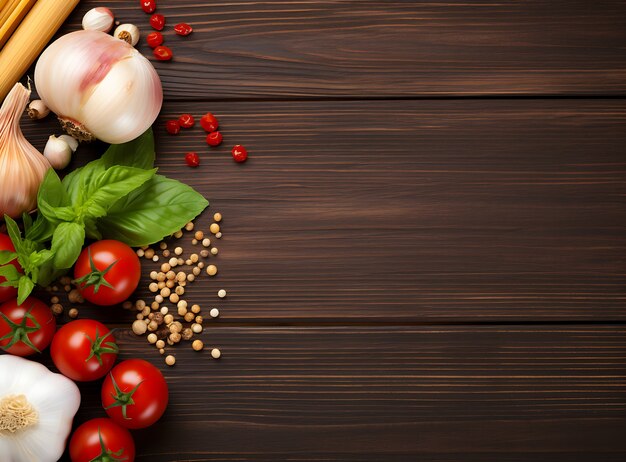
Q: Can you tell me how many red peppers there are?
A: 11